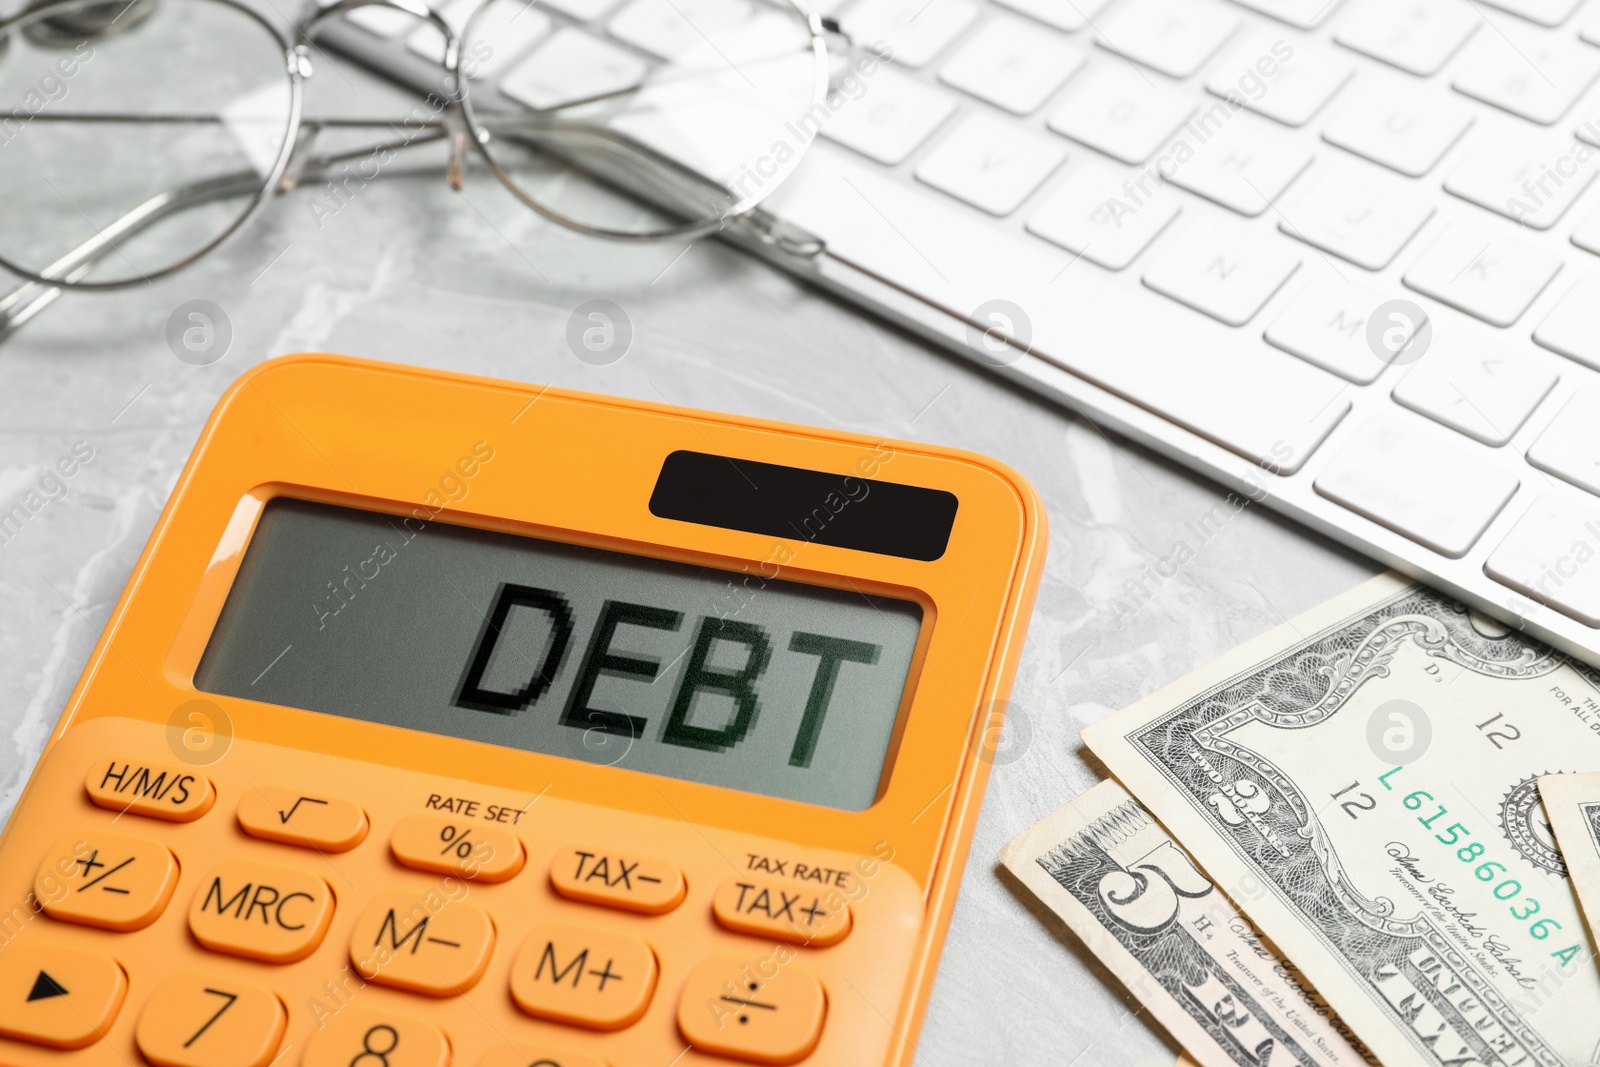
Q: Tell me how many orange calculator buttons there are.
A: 14